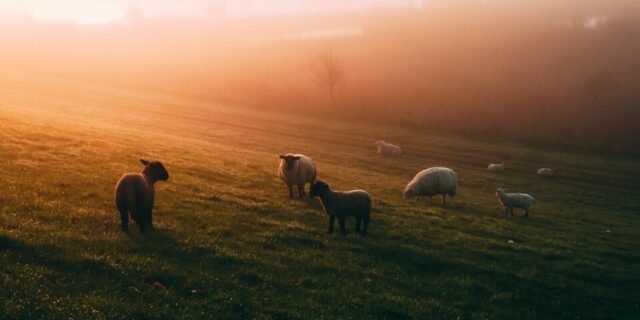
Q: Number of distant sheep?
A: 3